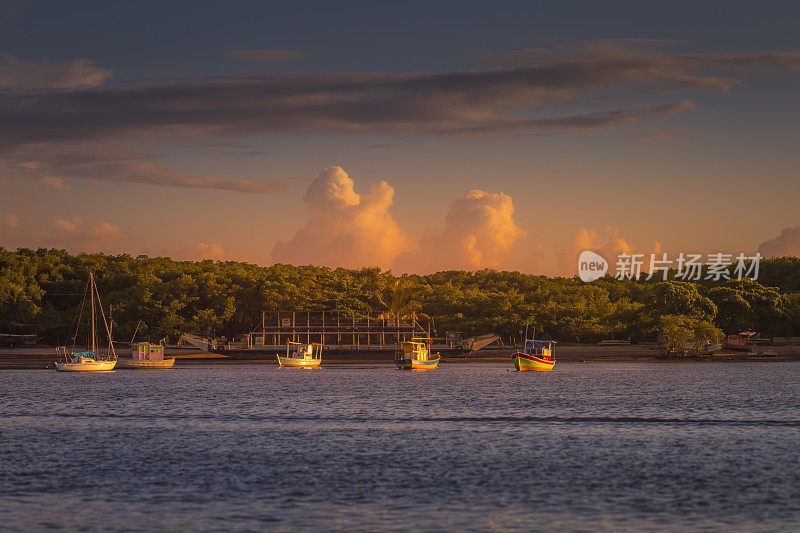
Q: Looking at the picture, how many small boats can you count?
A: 5